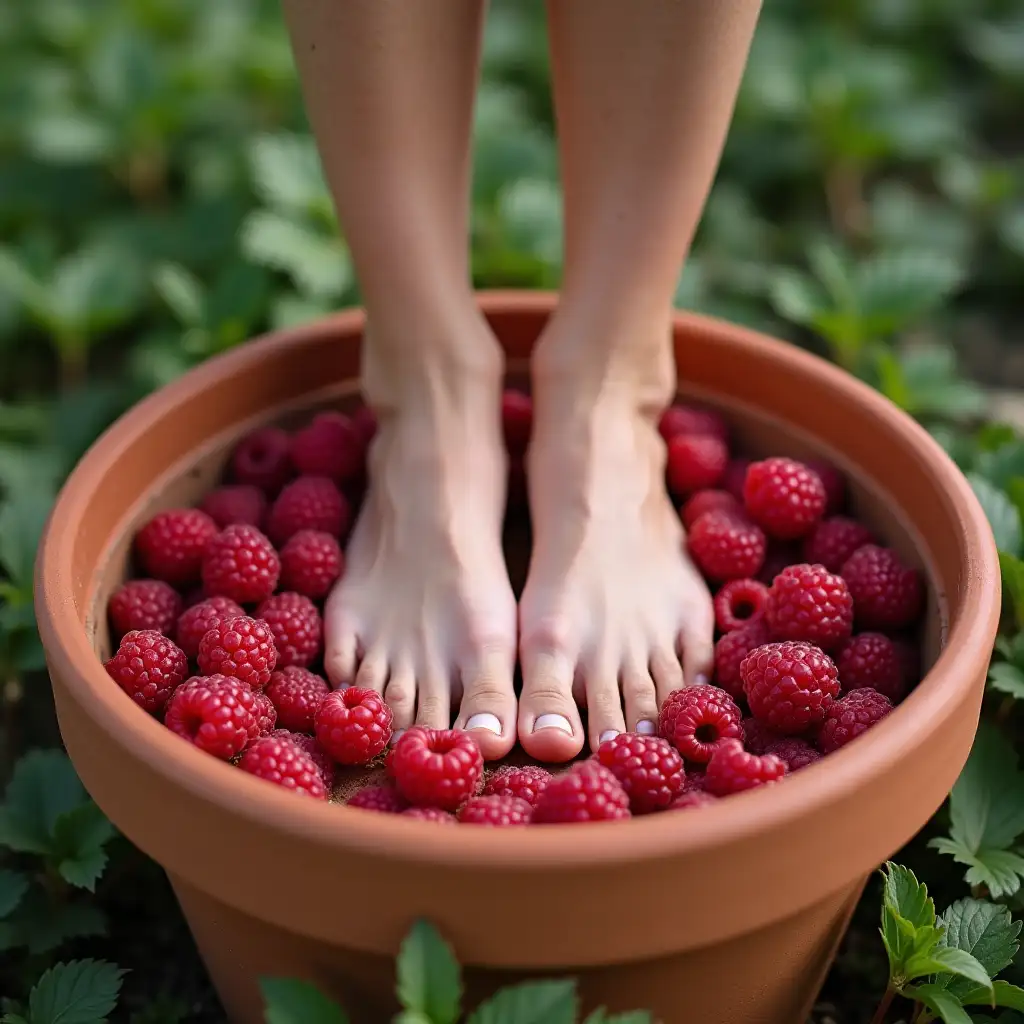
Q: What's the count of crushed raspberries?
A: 0